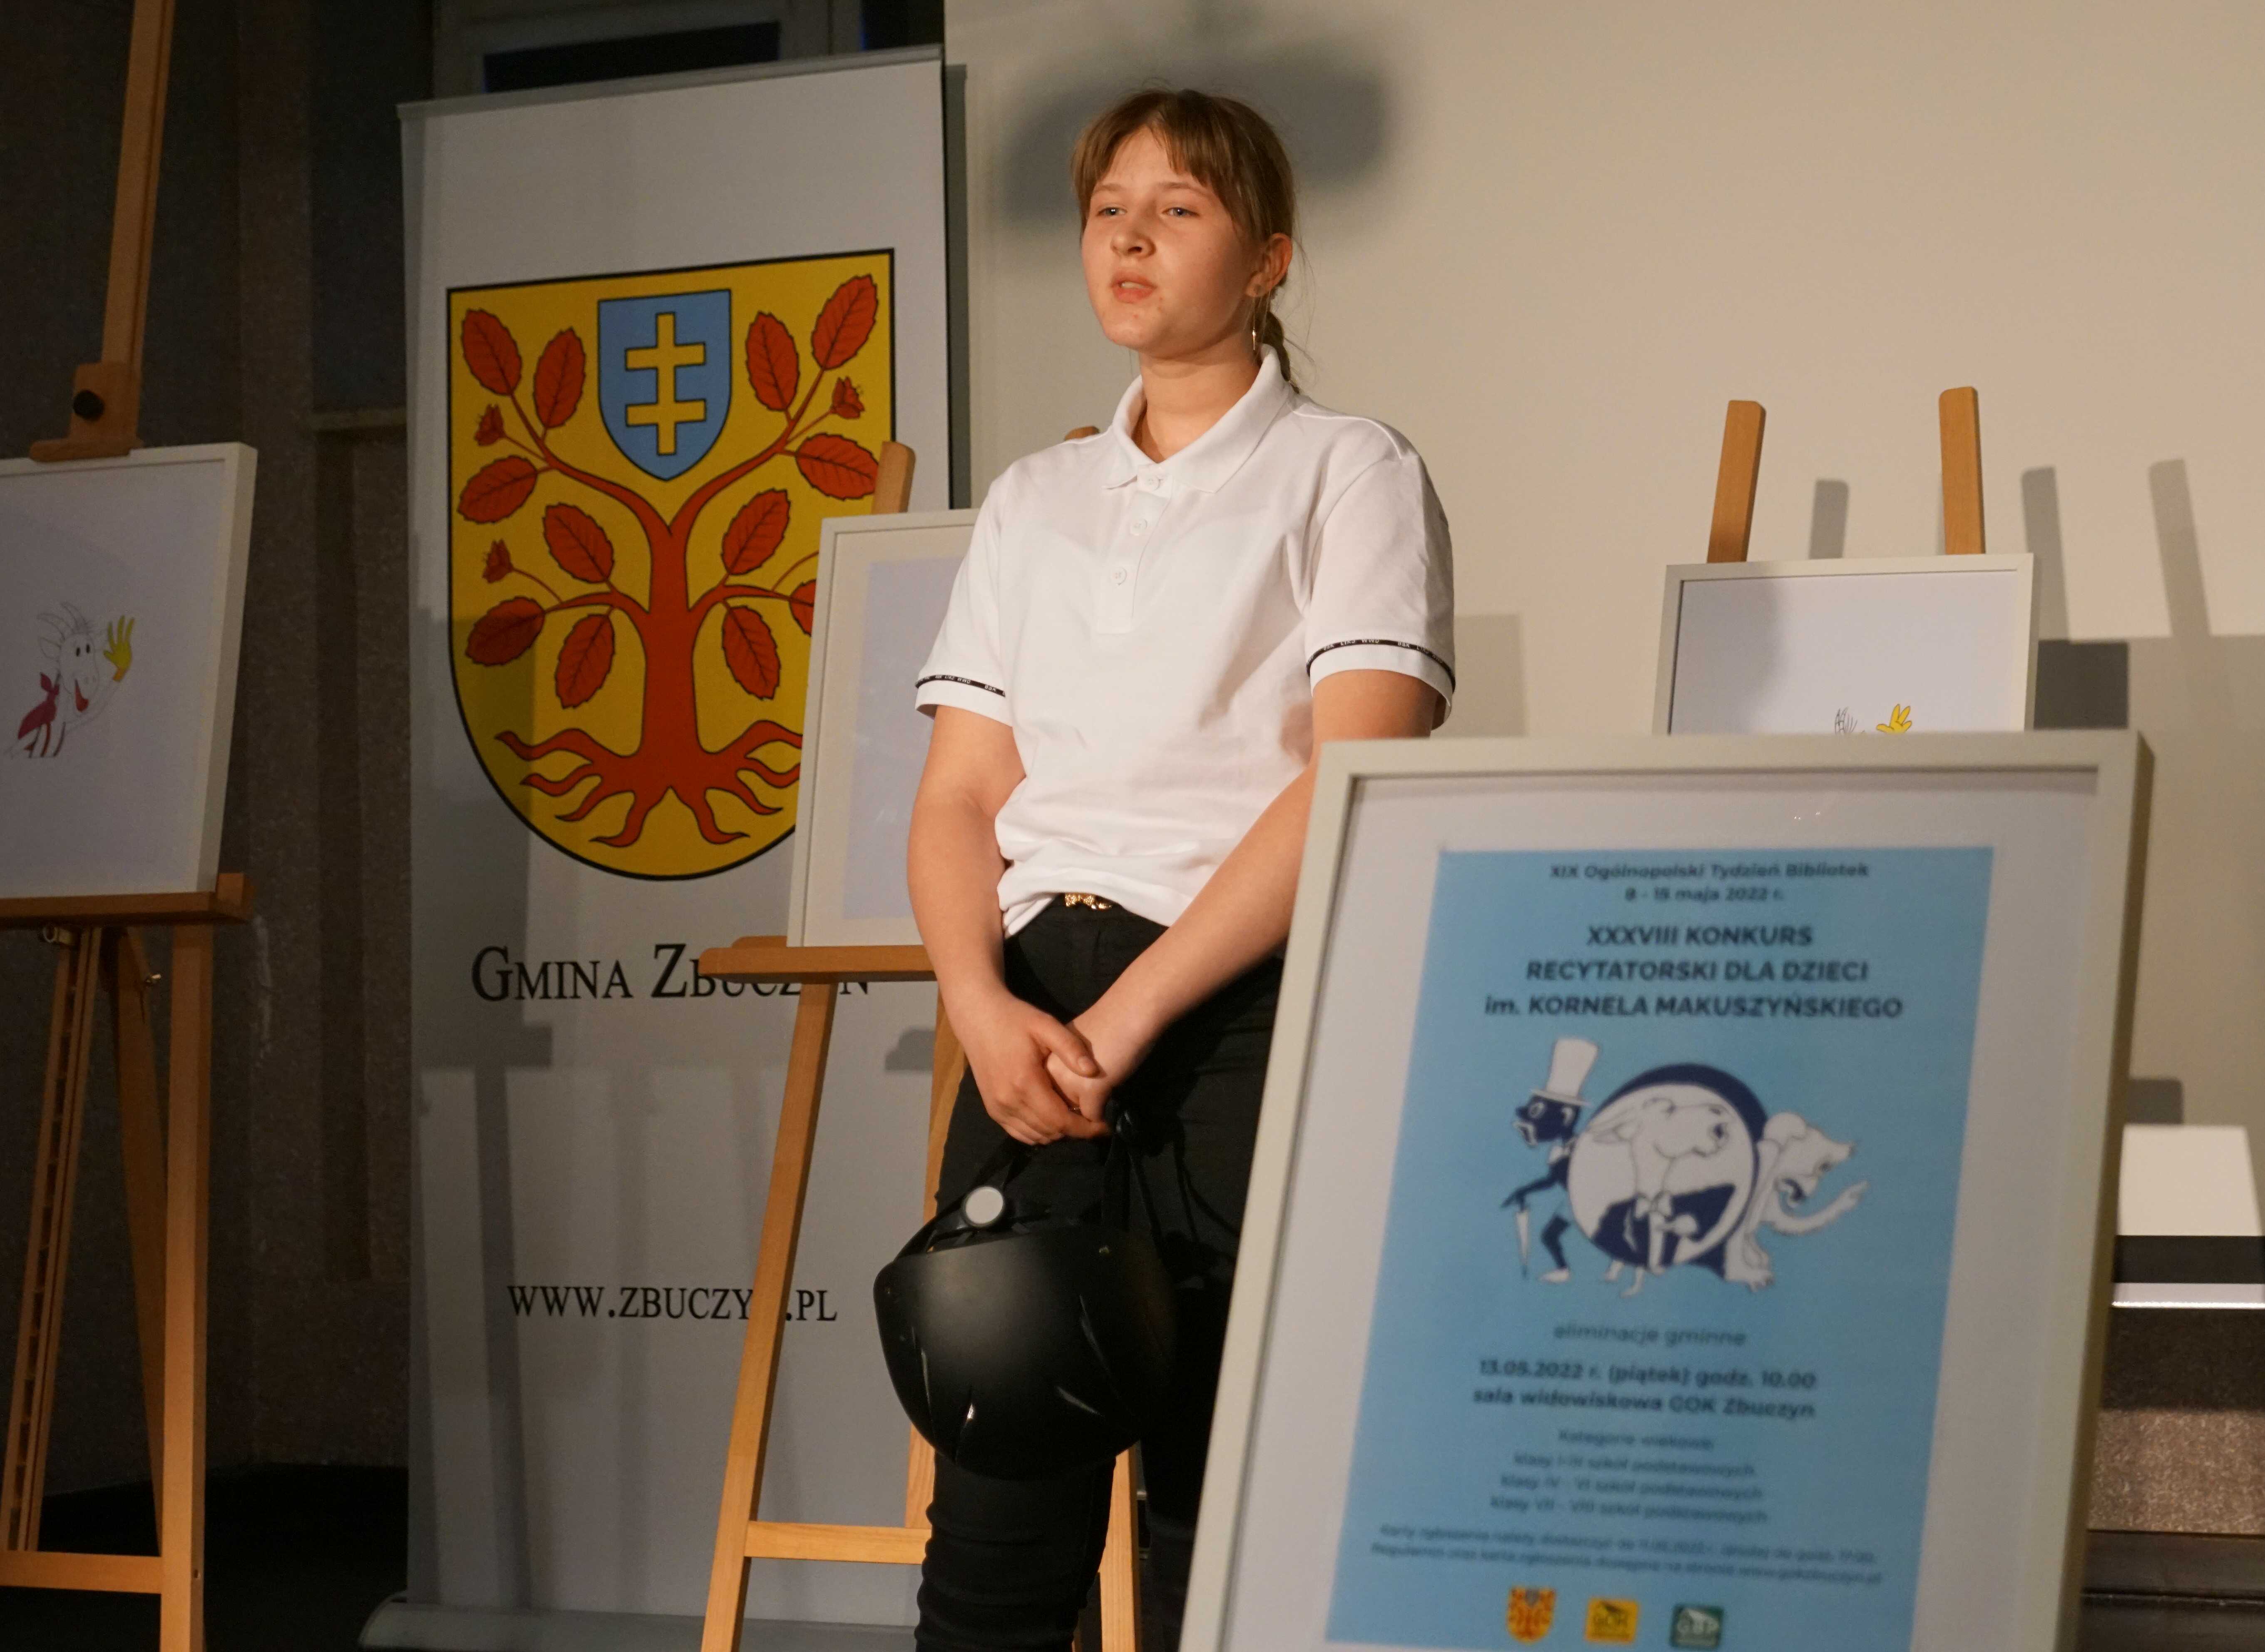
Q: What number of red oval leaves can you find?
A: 12